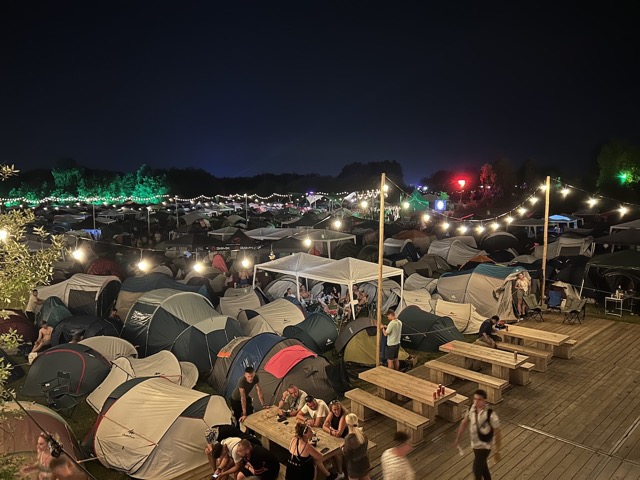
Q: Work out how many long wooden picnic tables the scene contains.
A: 4